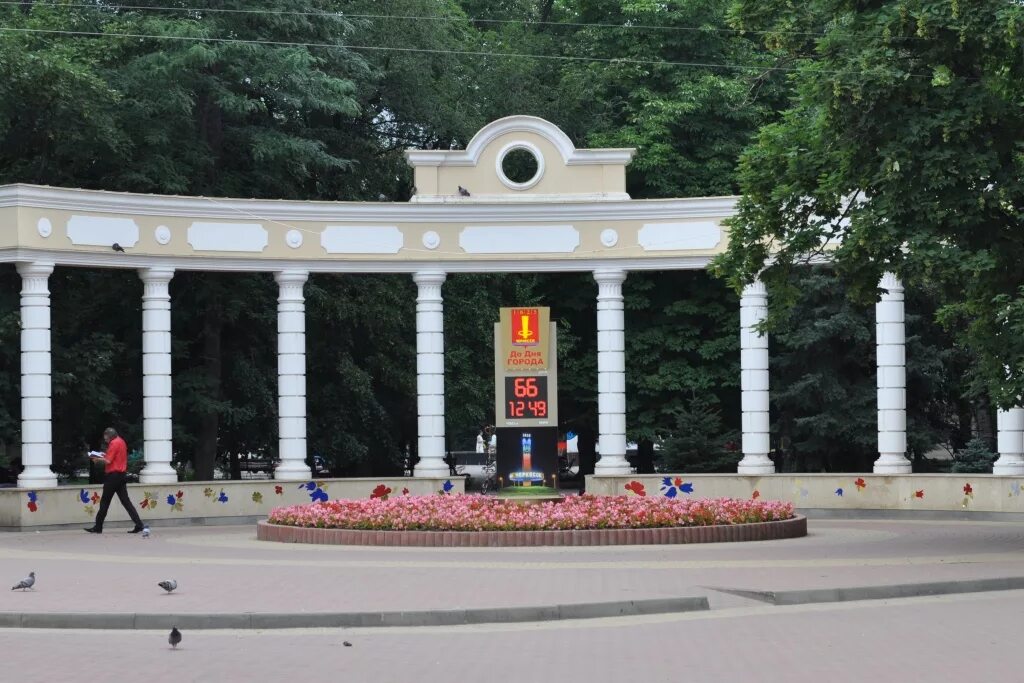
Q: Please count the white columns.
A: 8